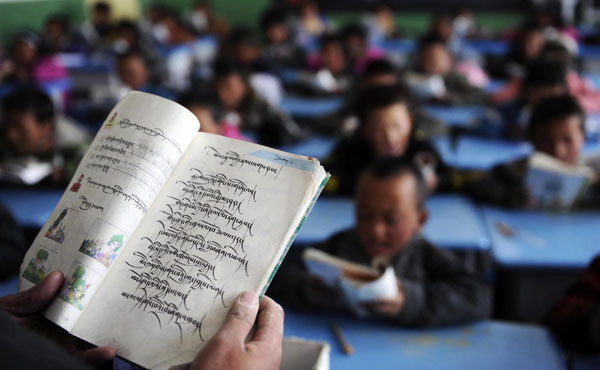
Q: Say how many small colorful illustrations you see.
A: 4